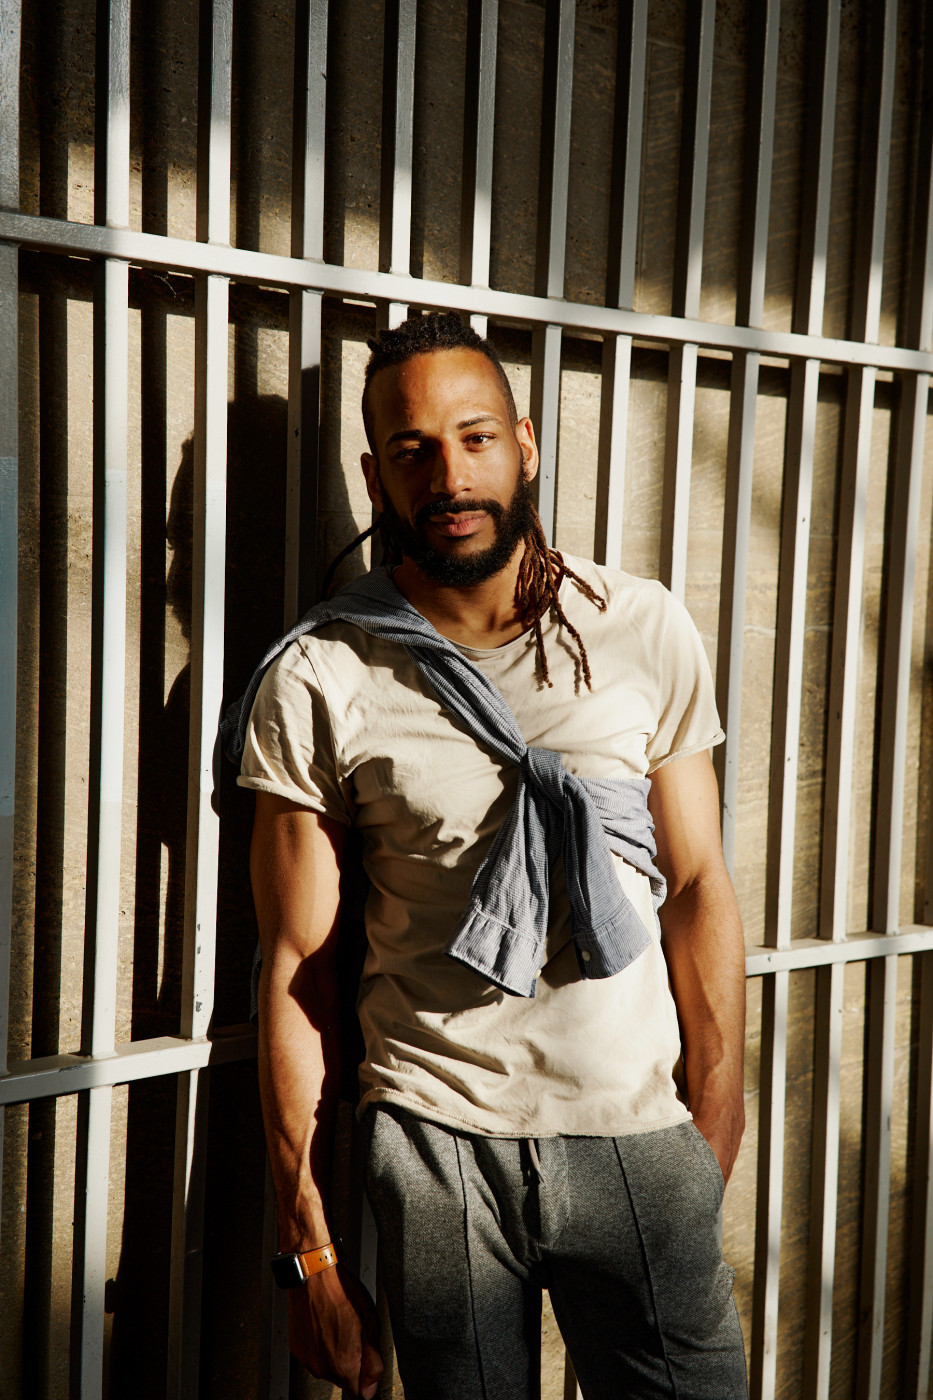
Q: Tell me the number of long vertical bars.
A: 13